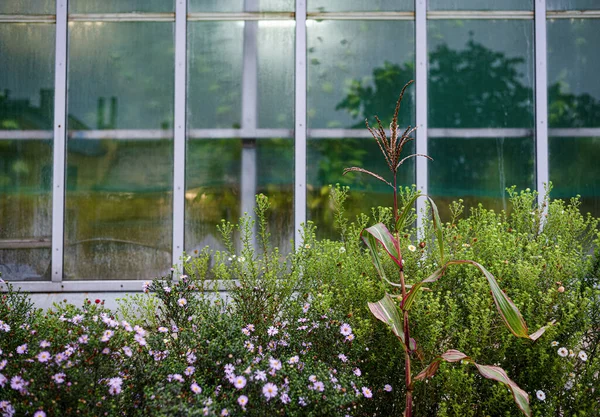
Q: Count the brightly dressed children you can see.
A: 0